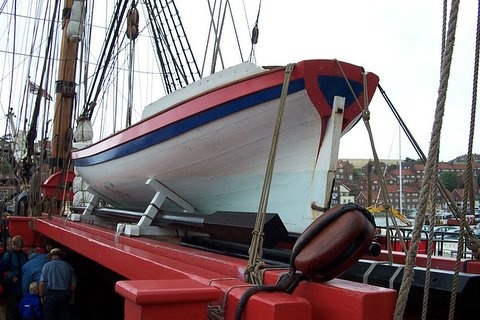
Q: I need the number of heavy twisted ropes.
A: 3